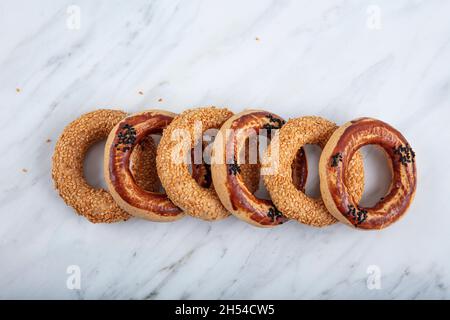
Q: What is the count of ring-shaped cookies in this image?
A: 6